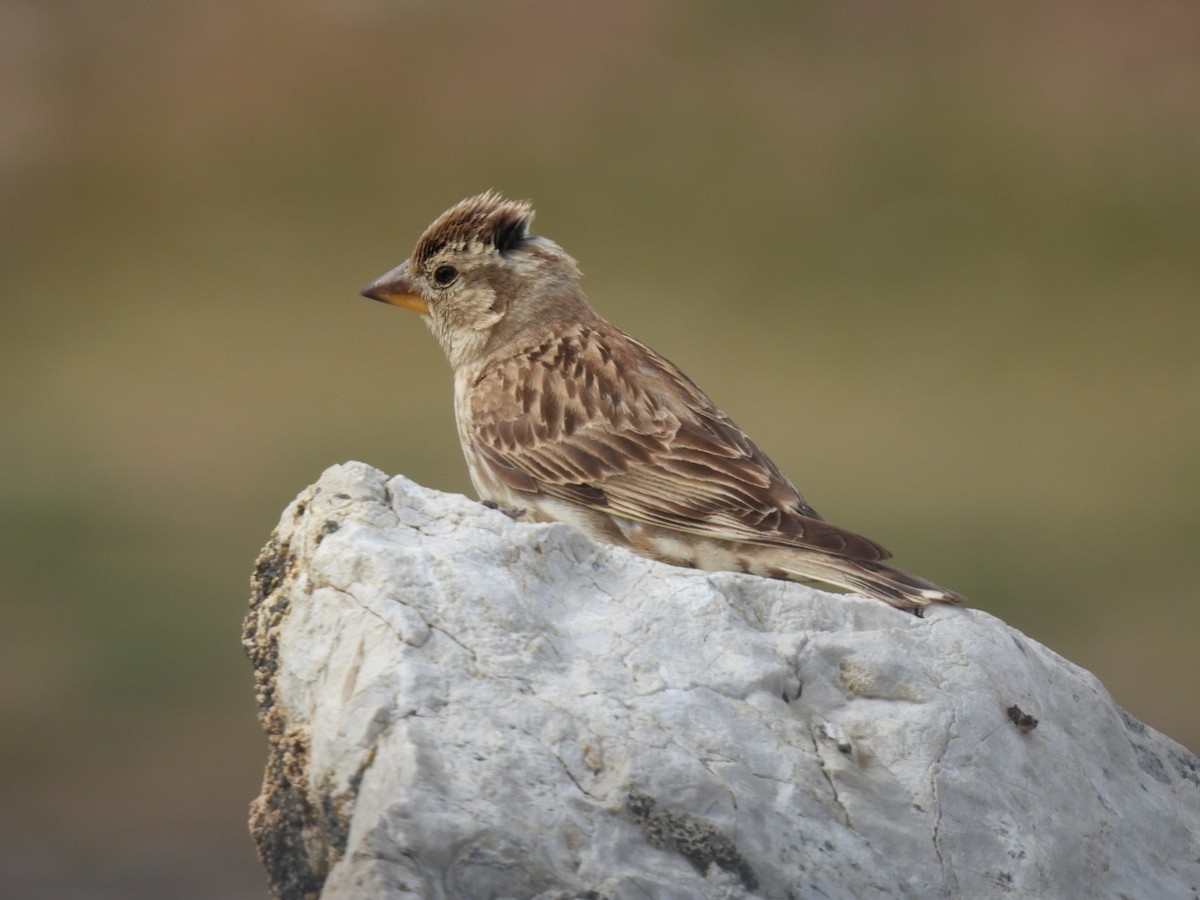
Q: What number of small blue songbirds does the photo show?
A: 0